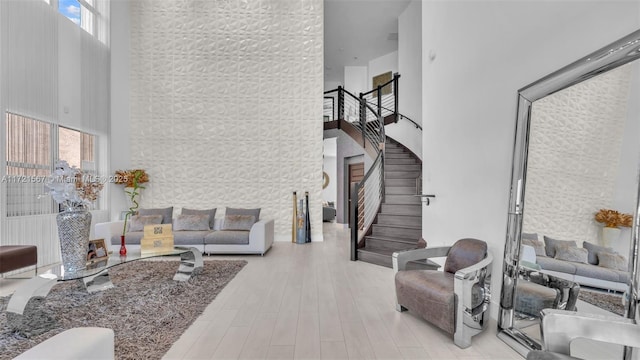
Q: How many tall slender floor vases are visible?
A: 3